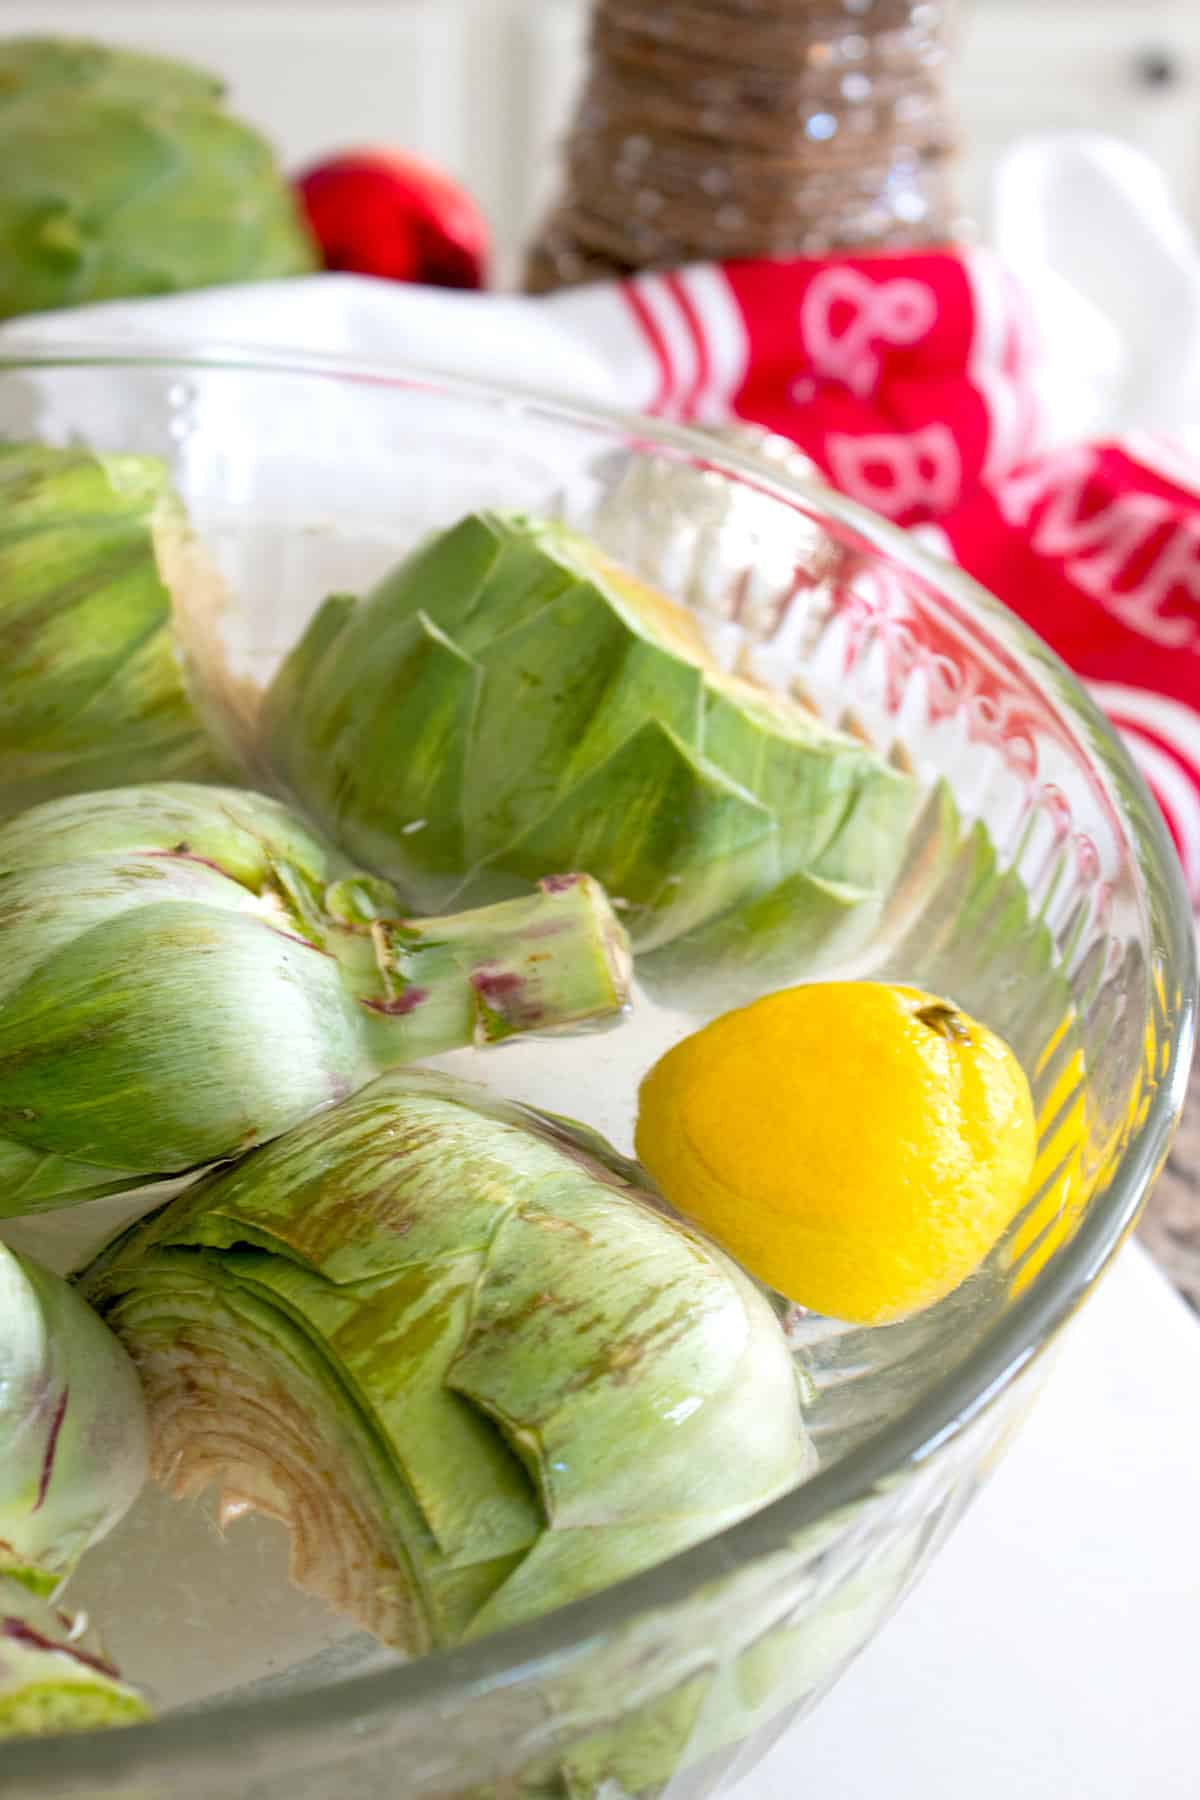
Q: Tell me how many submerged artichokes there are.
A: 5